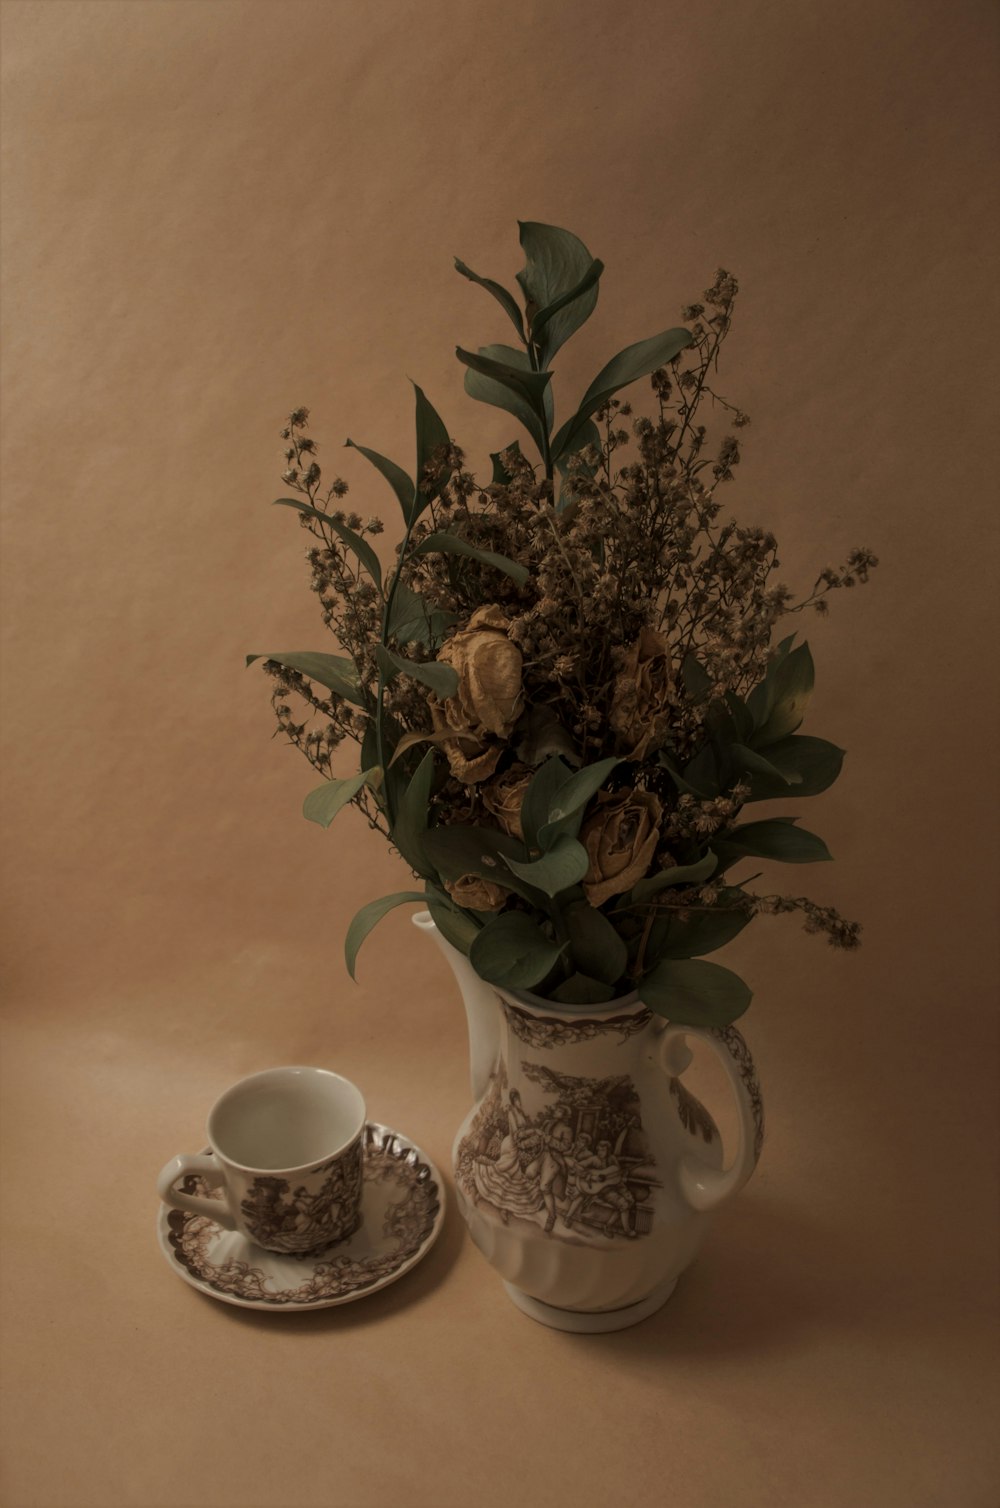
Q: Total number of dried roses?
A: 5